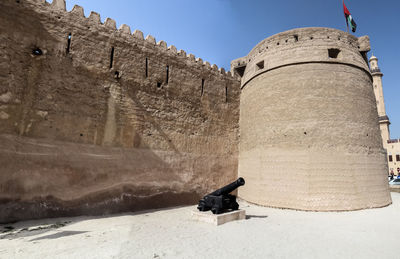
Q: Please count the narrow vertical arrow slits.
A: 6